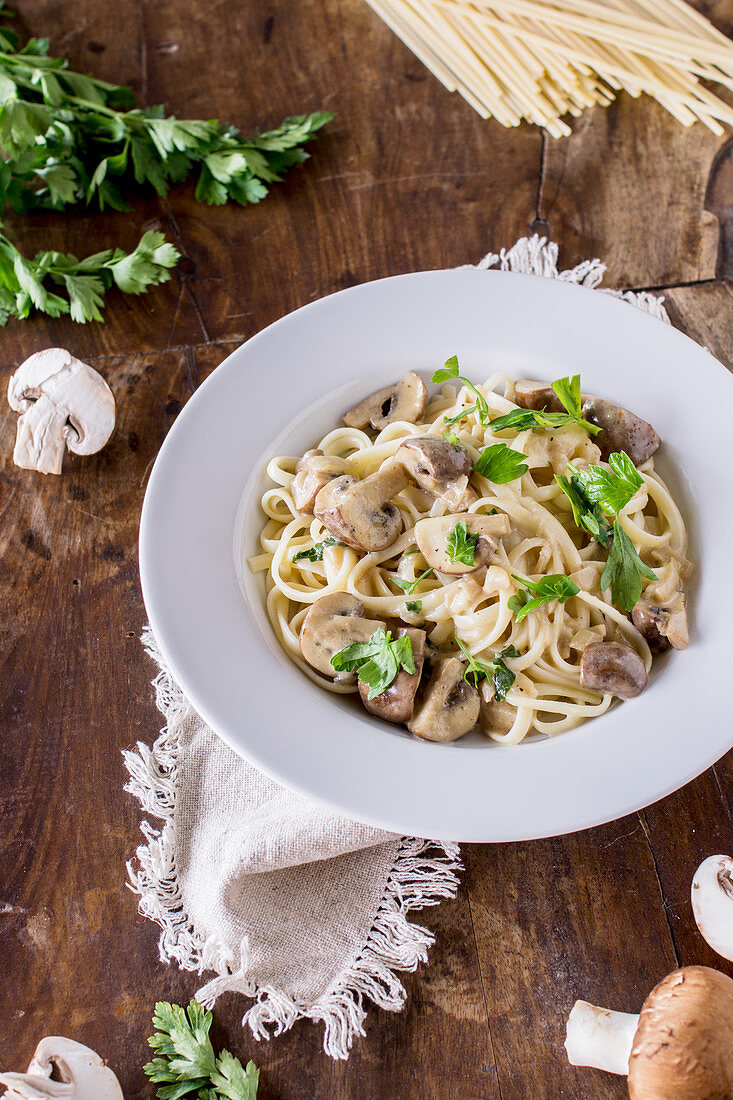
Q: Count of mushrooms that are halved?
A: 3